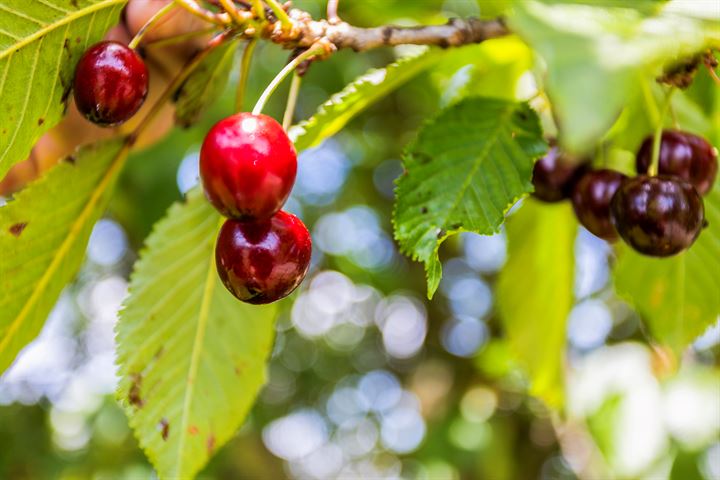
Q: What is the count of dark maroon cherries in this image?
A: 4